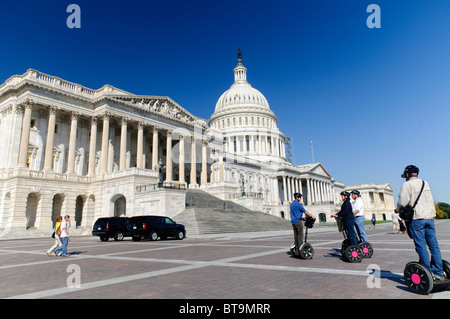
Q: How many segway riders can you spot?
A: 4